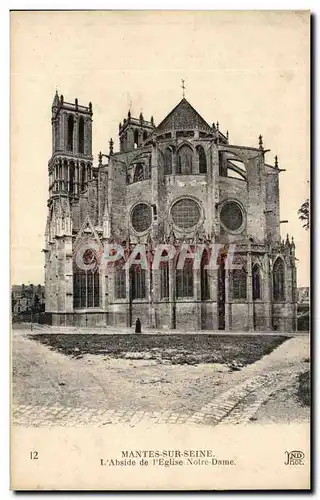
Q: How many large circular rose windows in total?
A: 3